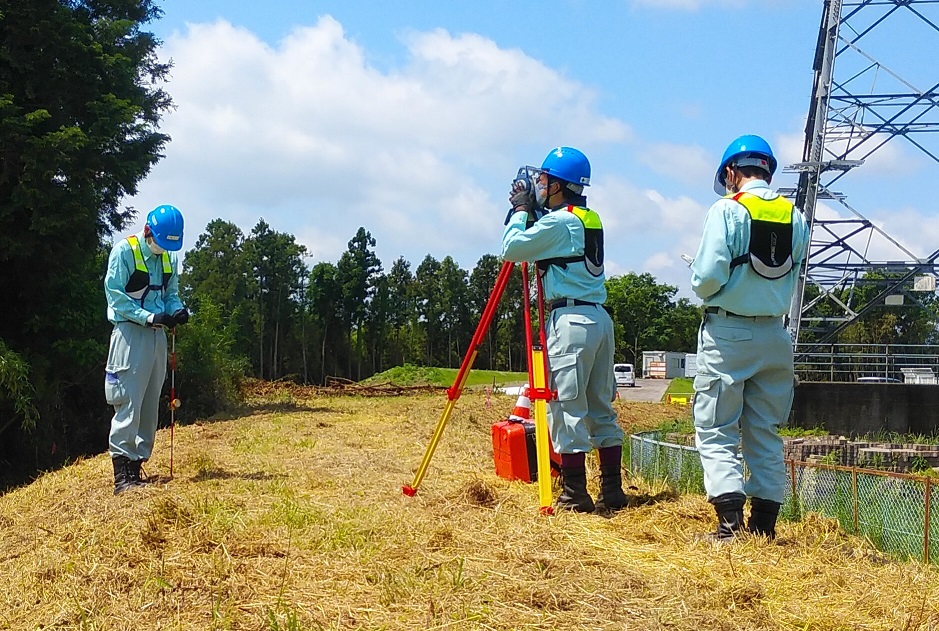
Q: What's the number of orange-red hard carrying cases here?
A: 1